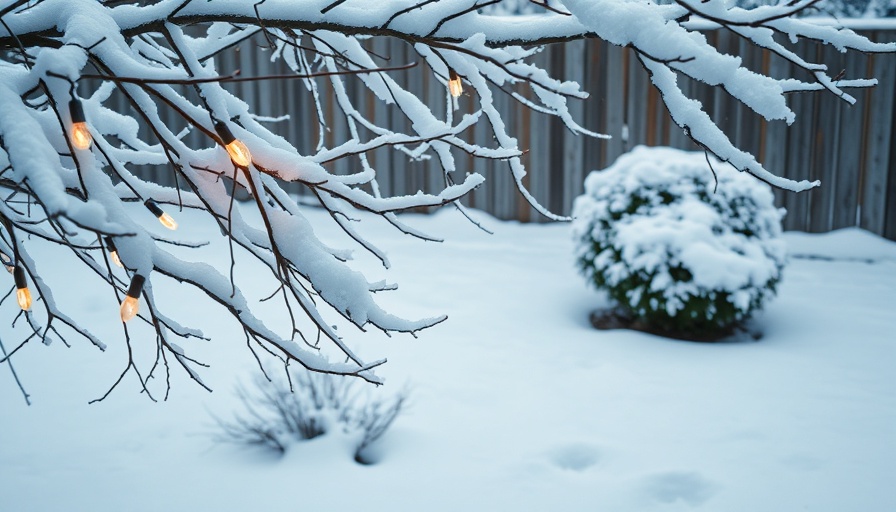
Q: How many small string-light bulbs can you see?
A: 7